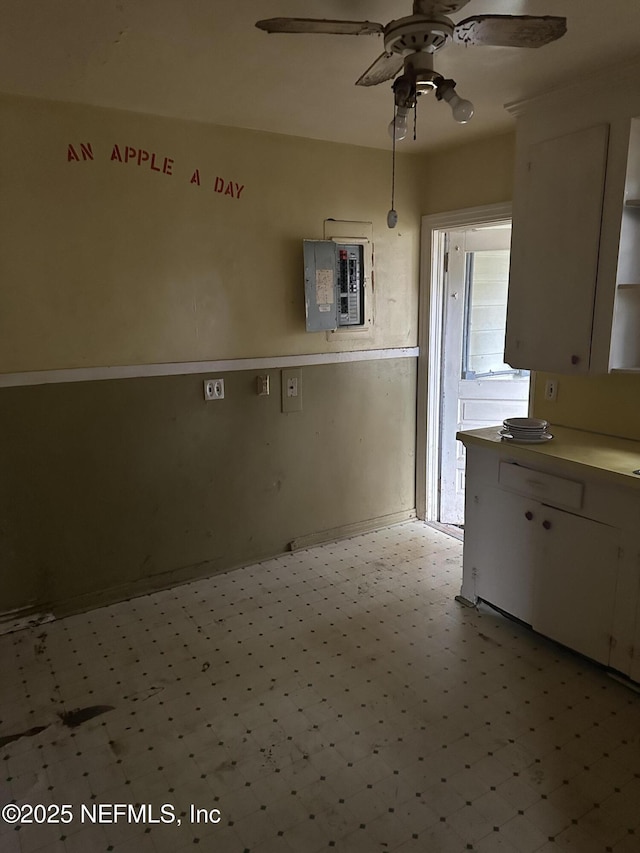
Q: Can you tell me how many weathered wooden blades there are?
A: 4